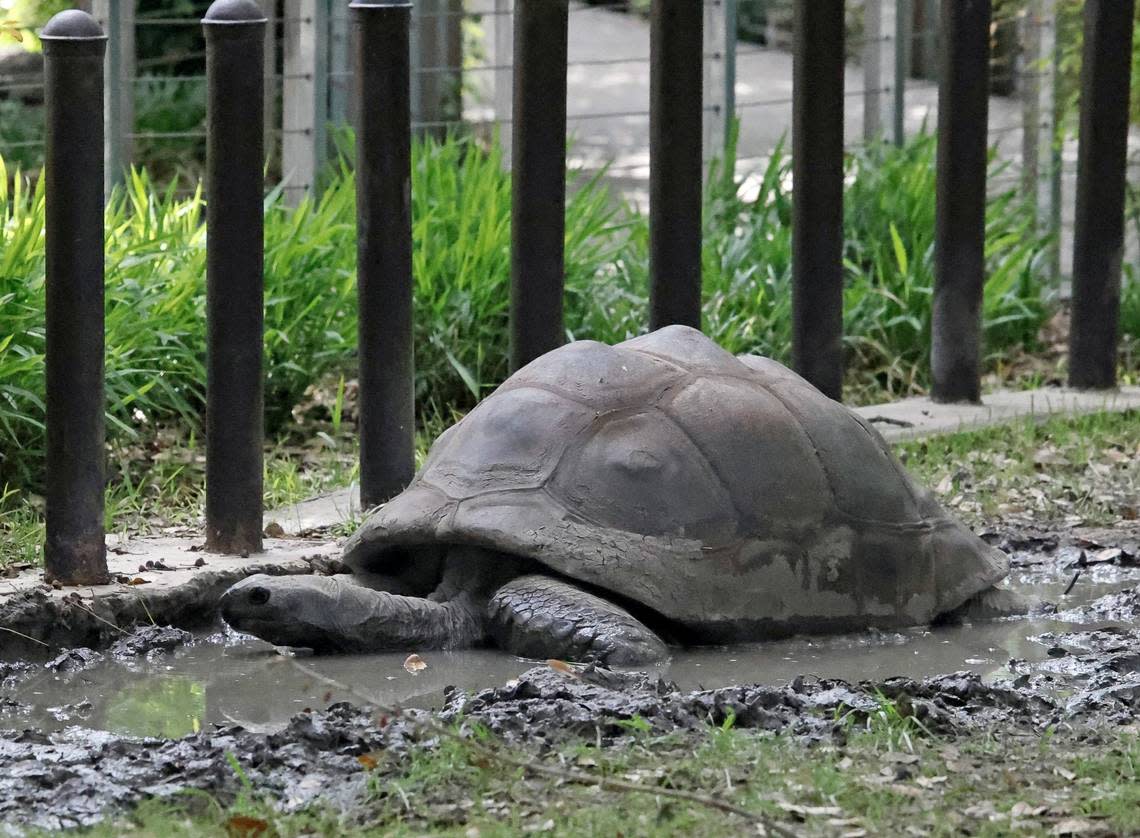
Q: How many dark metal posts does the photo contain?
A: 8